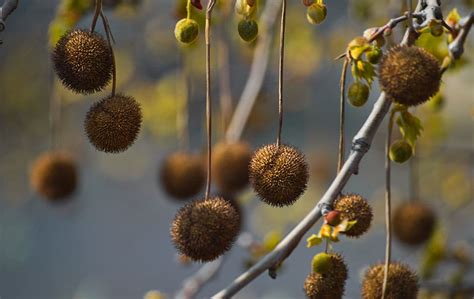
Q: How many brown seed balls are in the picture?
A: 13